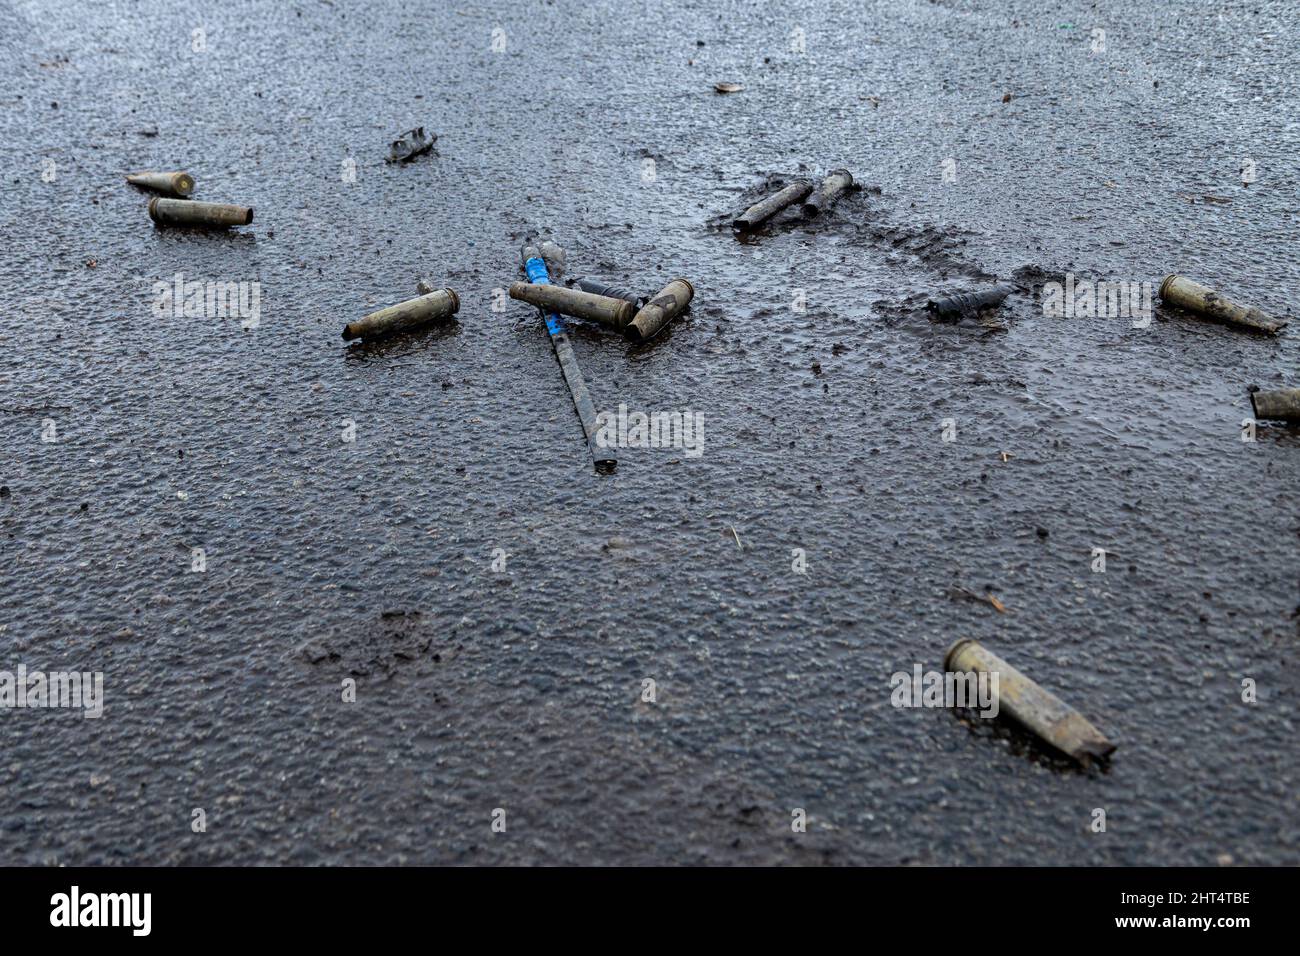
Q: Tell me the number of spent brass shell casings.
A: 10